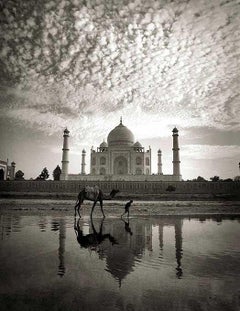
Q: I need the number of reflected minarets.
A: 3